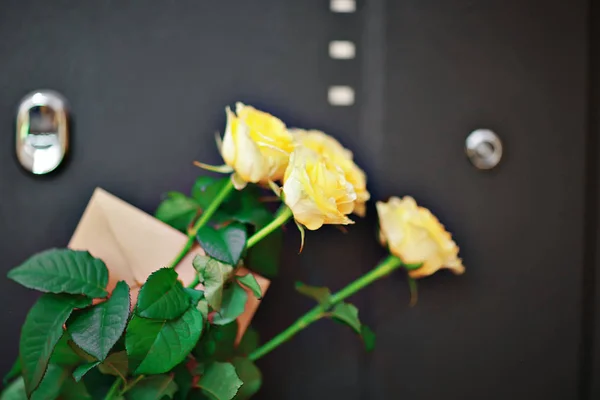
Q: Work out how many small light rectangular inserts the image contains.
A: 3